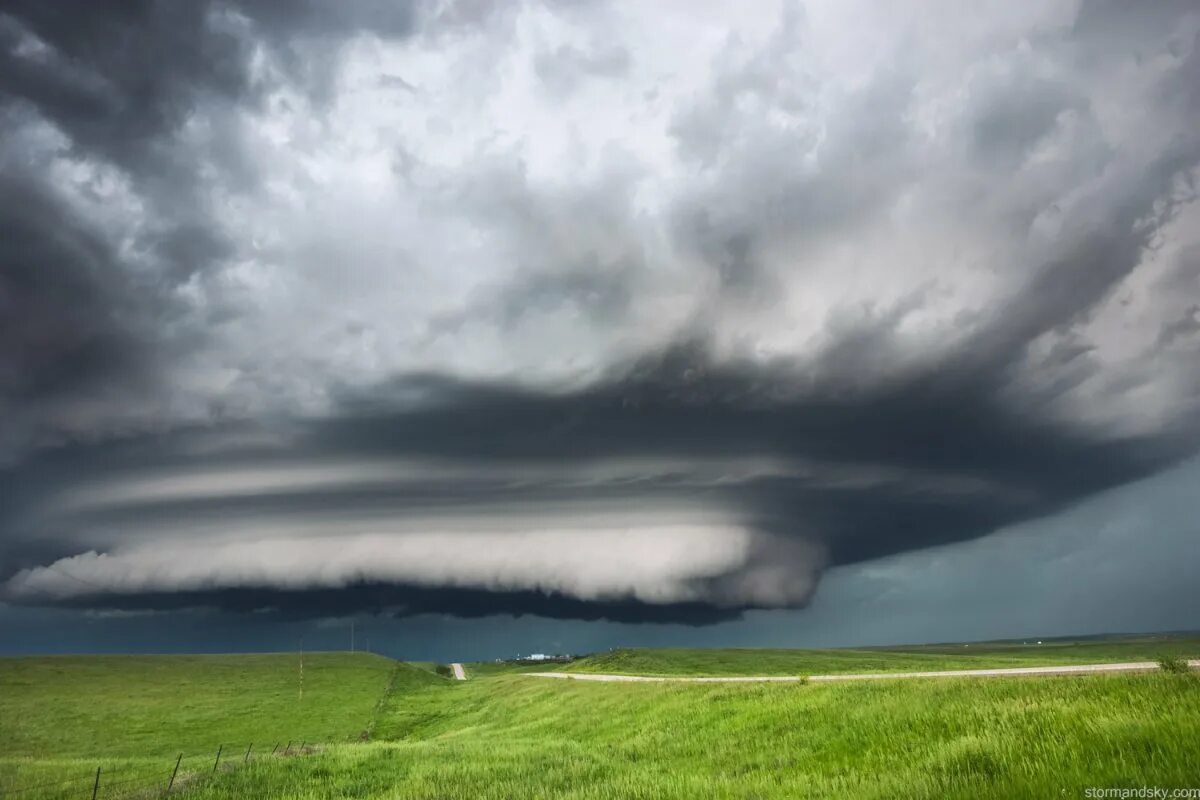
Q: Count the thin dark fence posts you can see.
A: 7